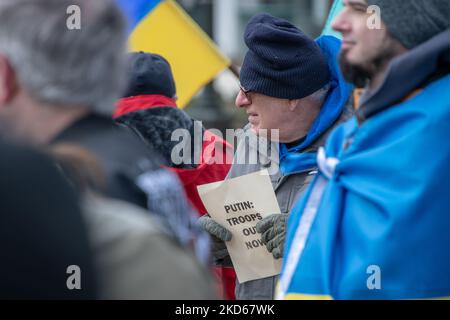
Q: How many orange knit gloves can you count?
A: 0